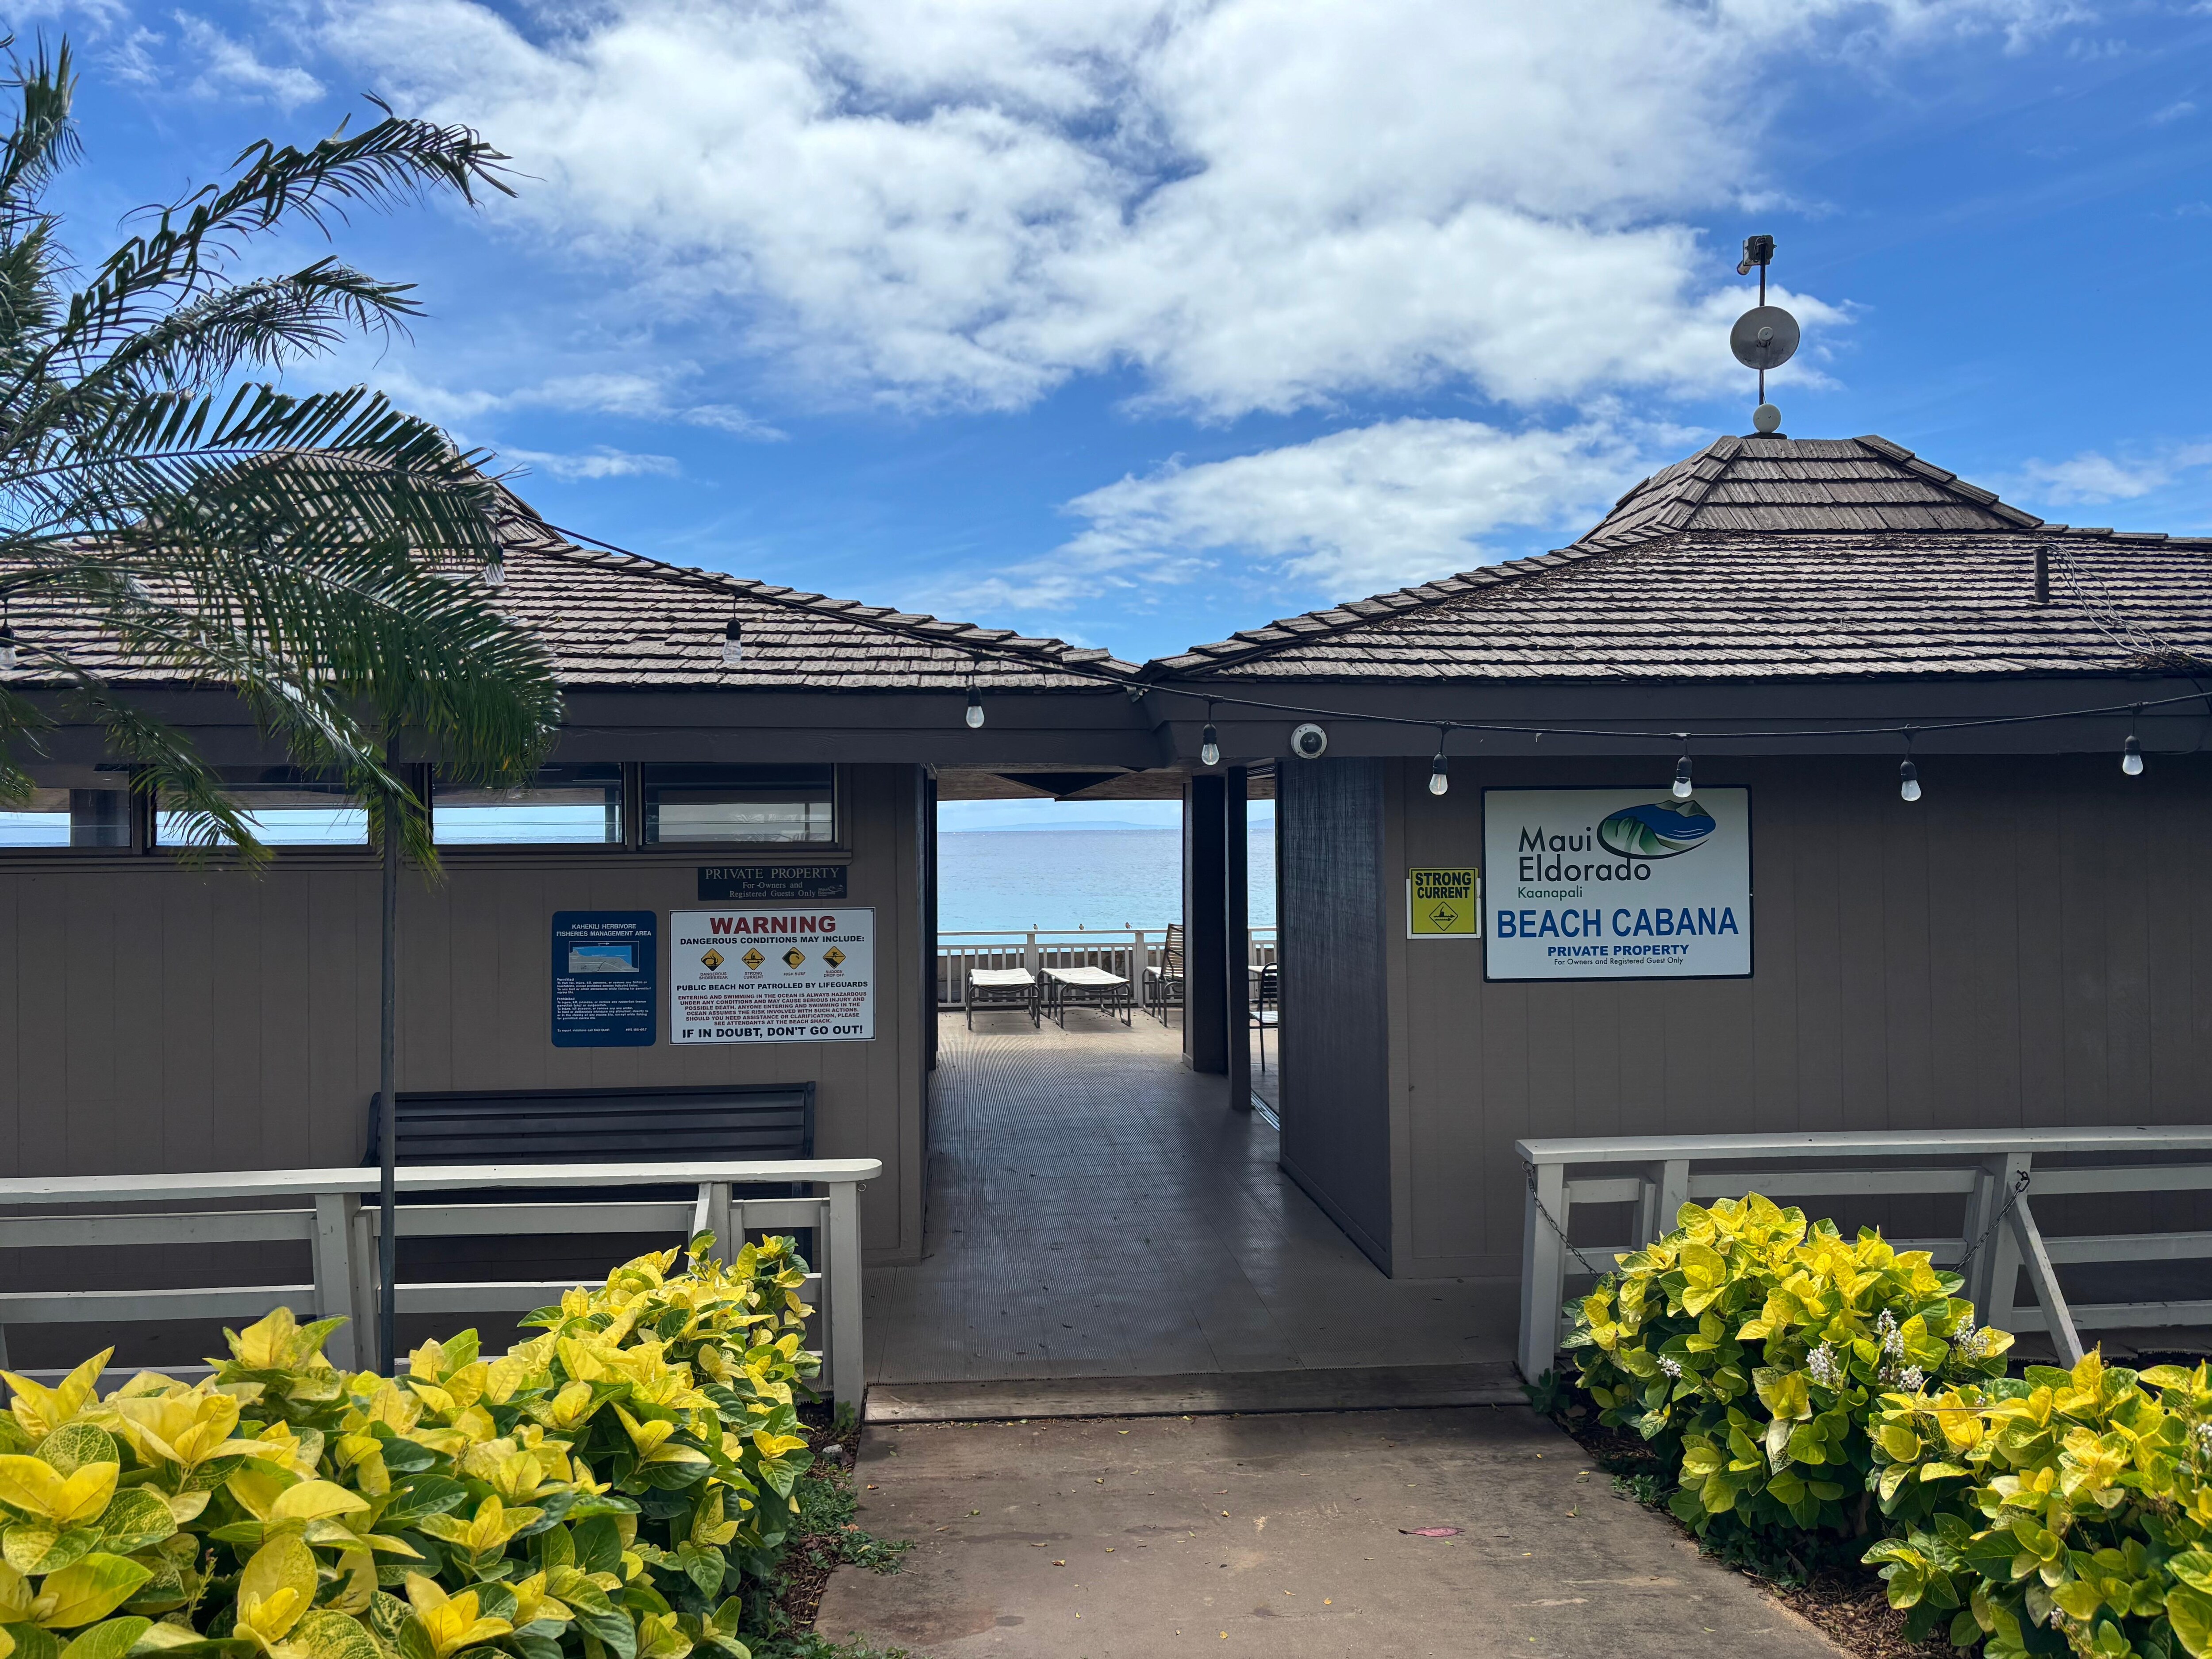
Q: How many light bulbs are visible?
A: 9